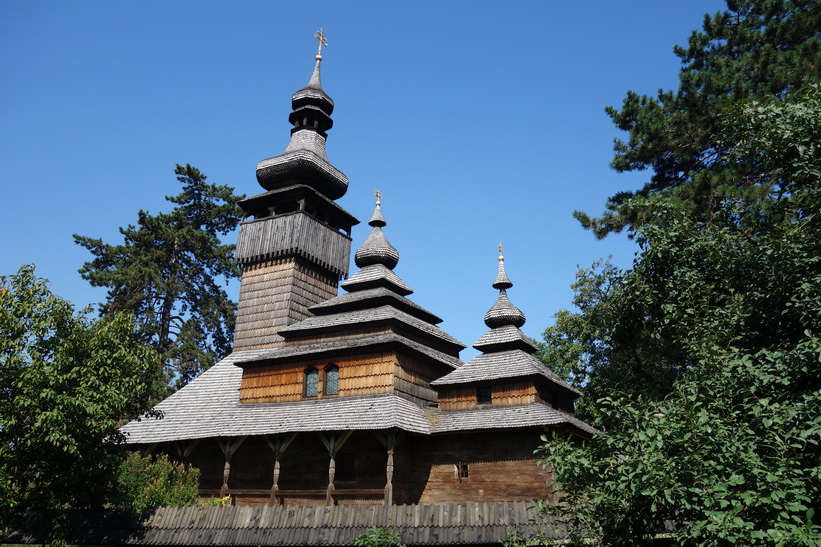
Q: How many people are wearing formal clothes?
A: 0